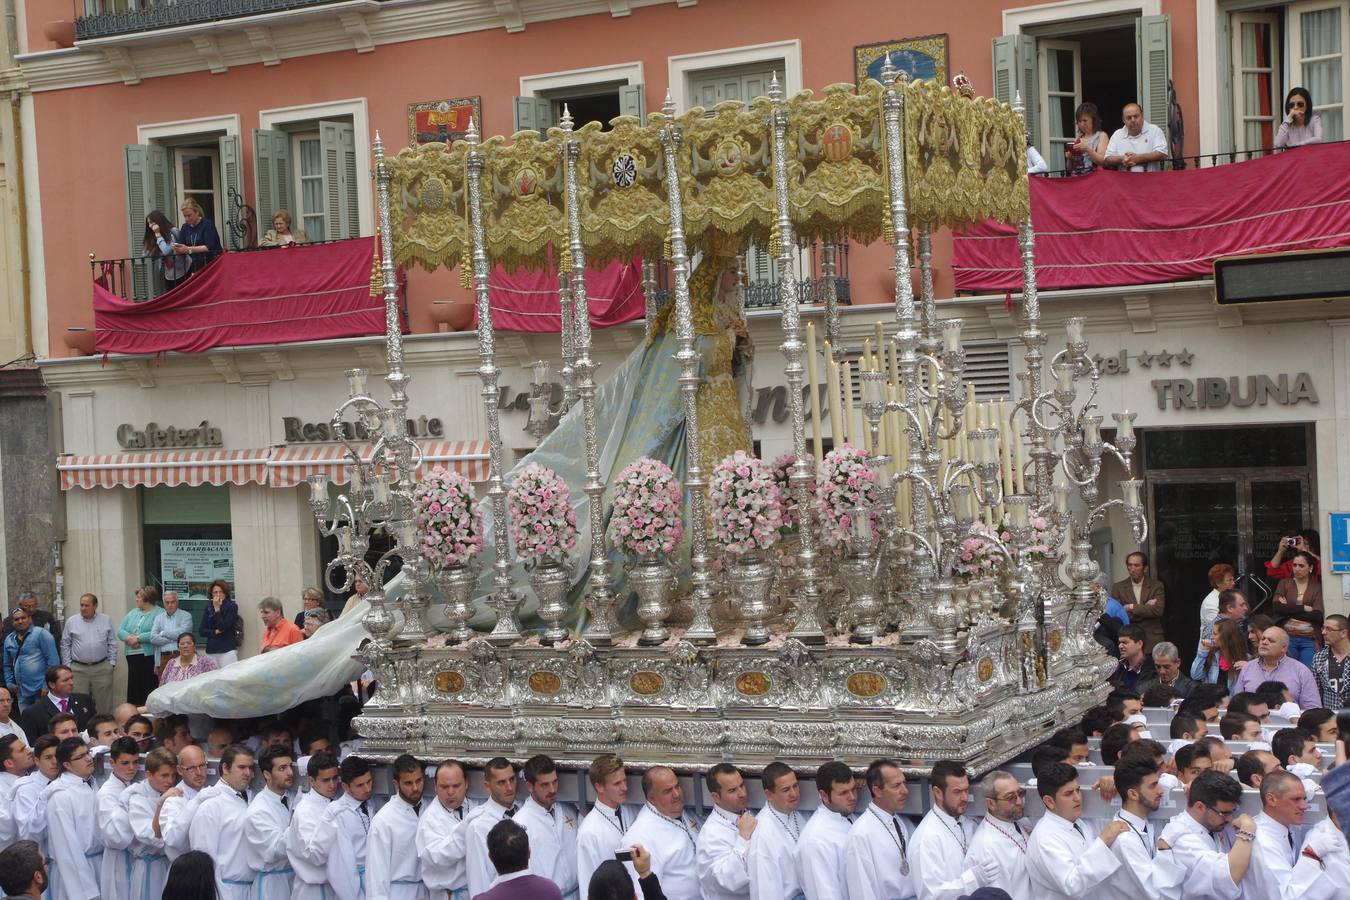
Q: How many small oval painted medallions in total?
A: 7